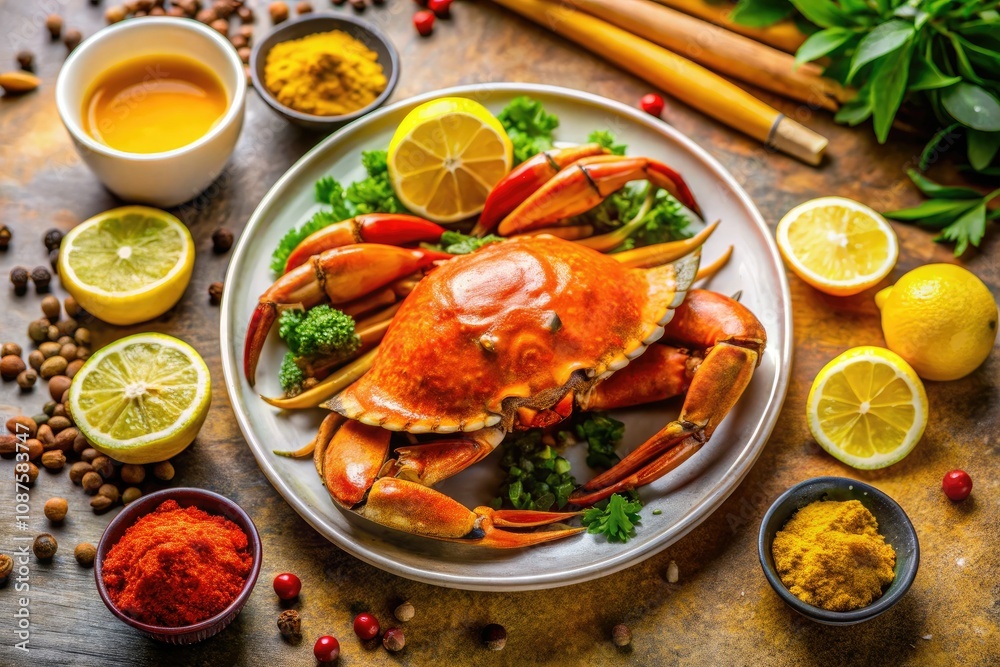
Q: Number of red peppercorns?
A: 7